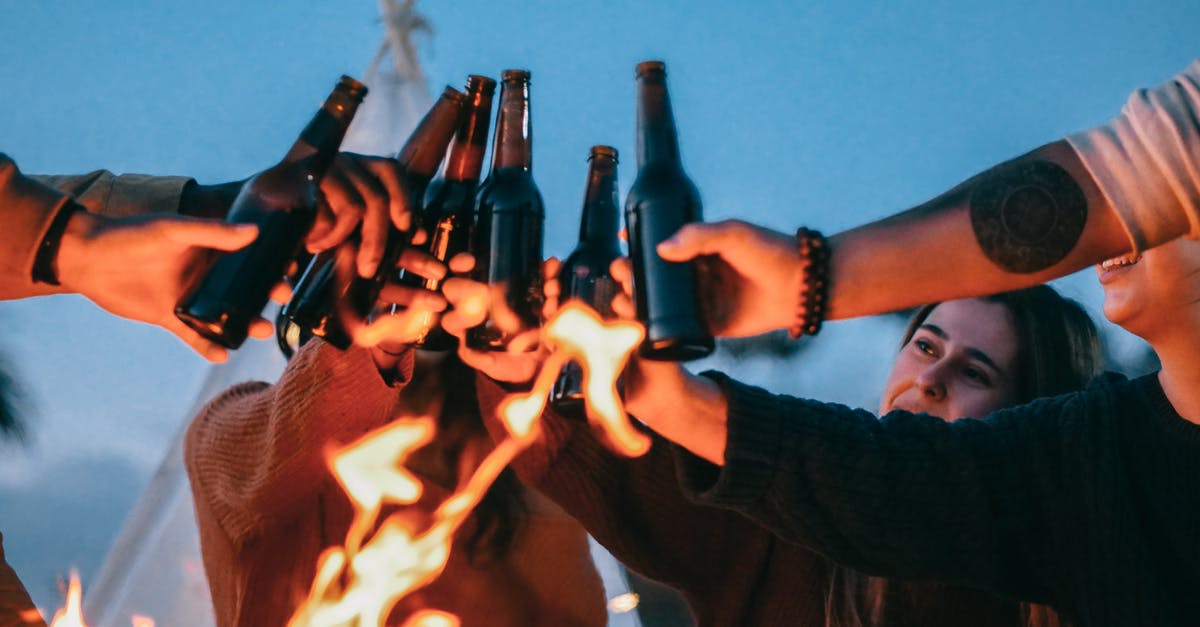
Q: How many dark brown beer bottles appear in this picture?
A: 6